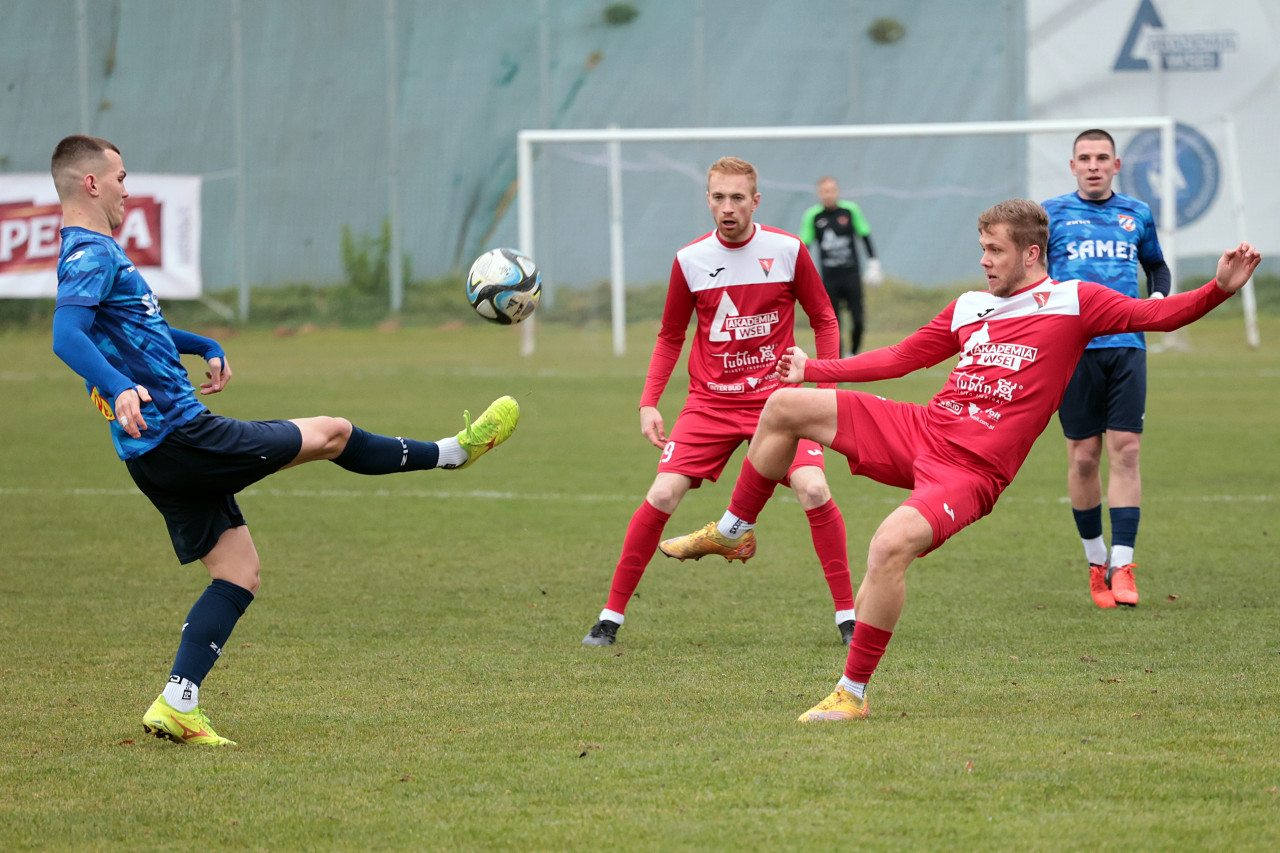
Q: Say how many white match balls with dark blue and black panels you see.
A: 1